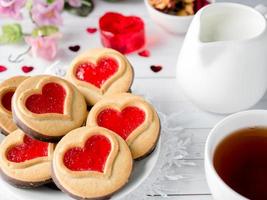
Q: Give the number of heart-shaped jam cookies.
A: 6